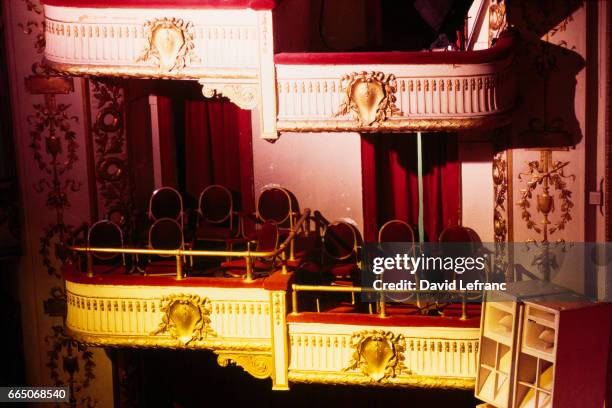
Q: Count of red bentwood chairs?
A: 11